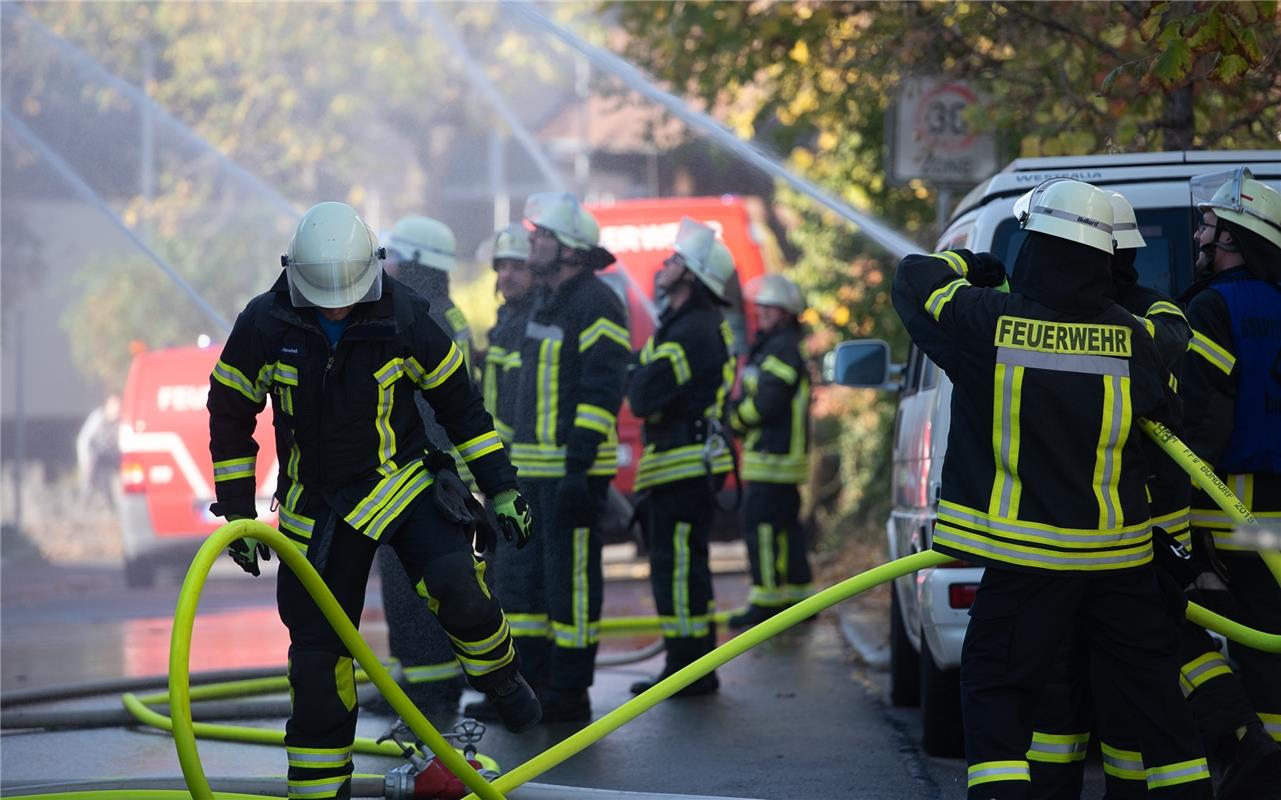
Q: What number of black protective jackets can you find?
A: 9